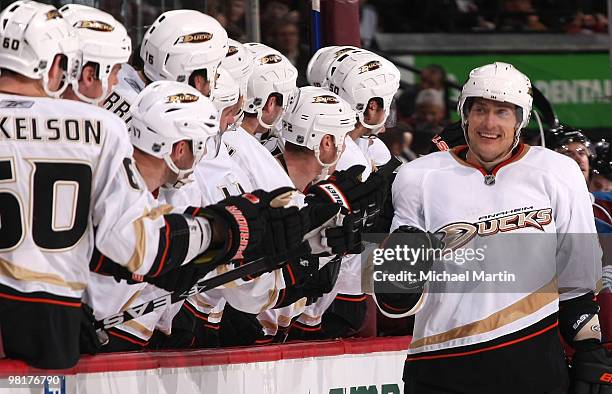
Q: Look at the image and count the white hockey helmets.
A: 11